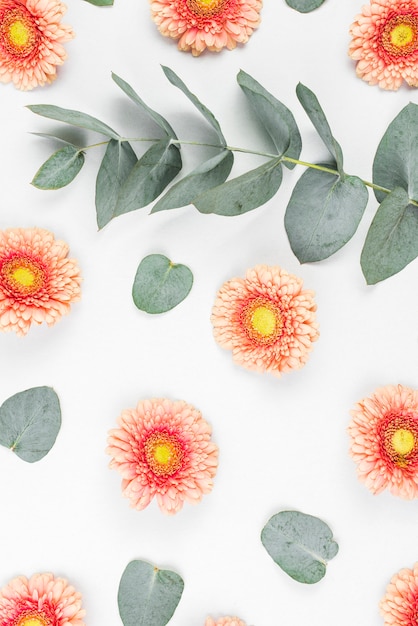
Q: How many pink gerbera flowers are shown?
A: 10